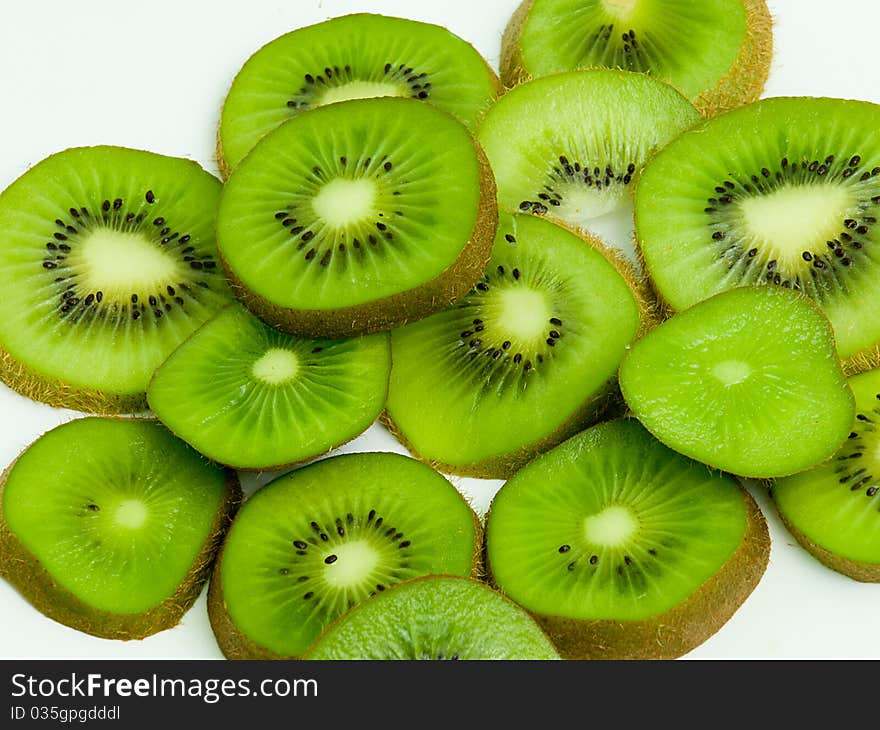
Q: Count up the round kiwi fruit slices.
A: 14